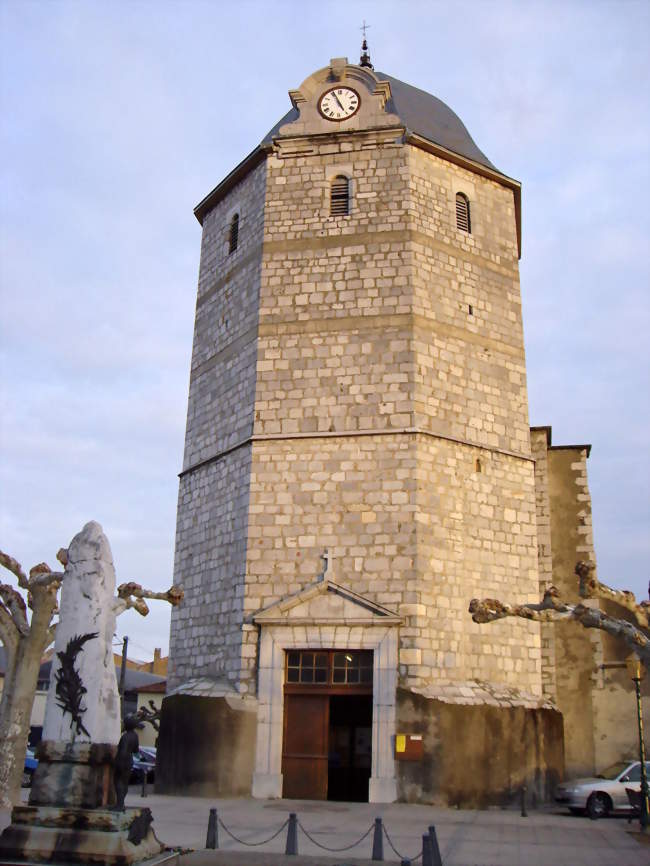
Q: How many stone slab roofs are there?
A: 2